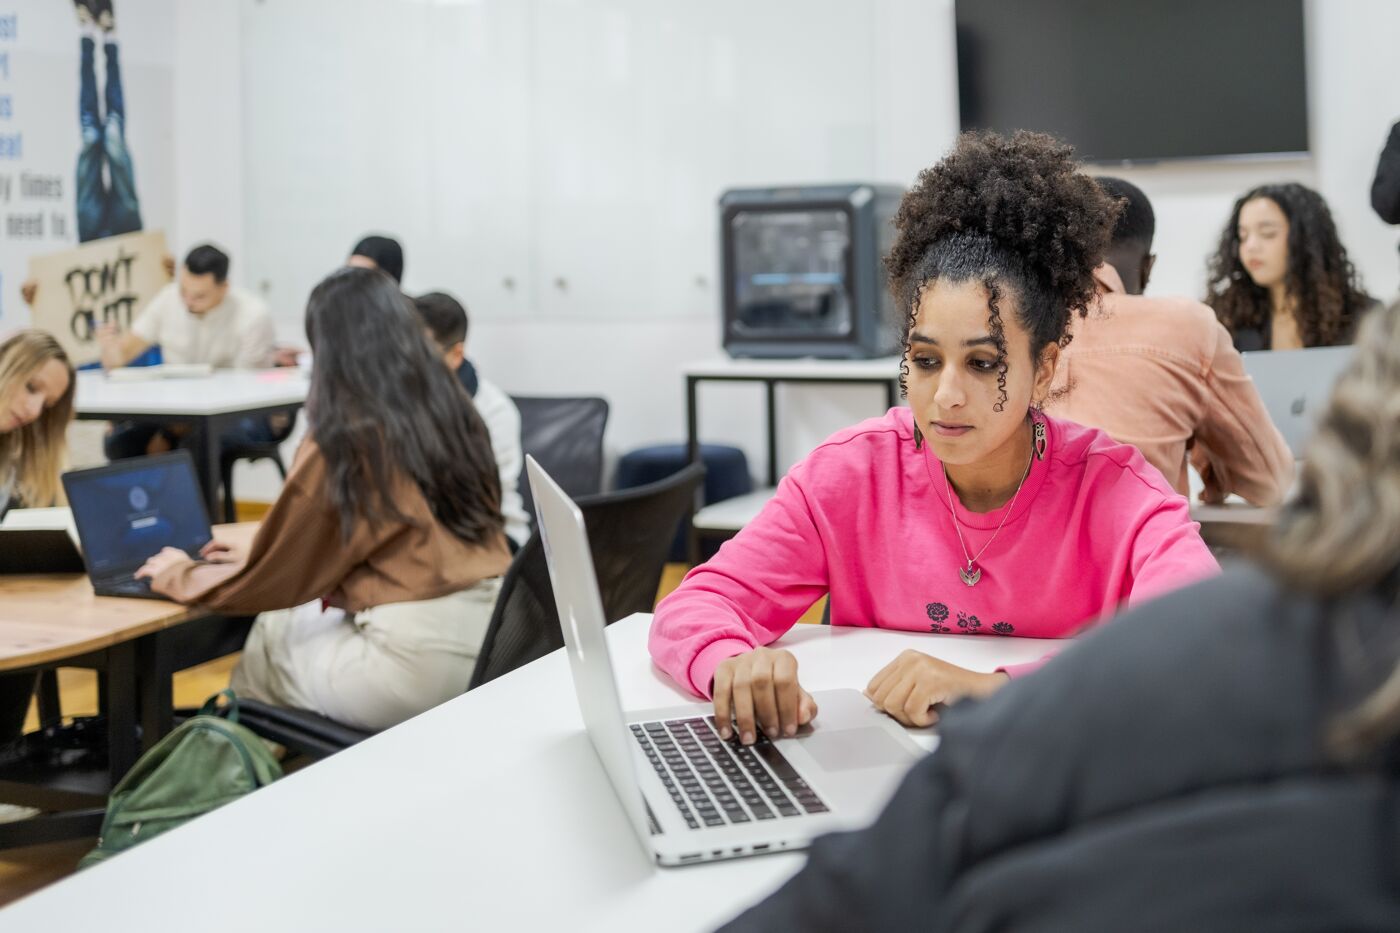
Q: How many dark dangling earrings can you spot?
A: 2